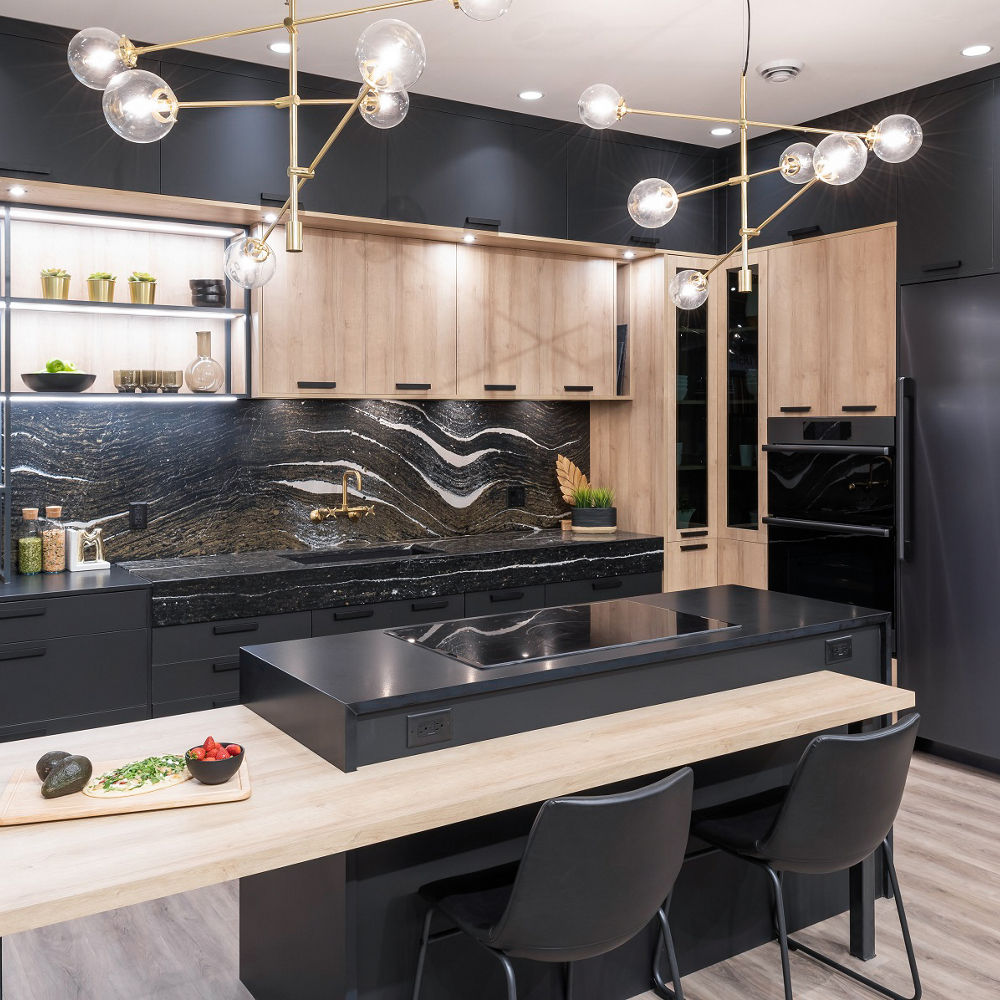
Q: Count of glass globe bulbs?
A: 12